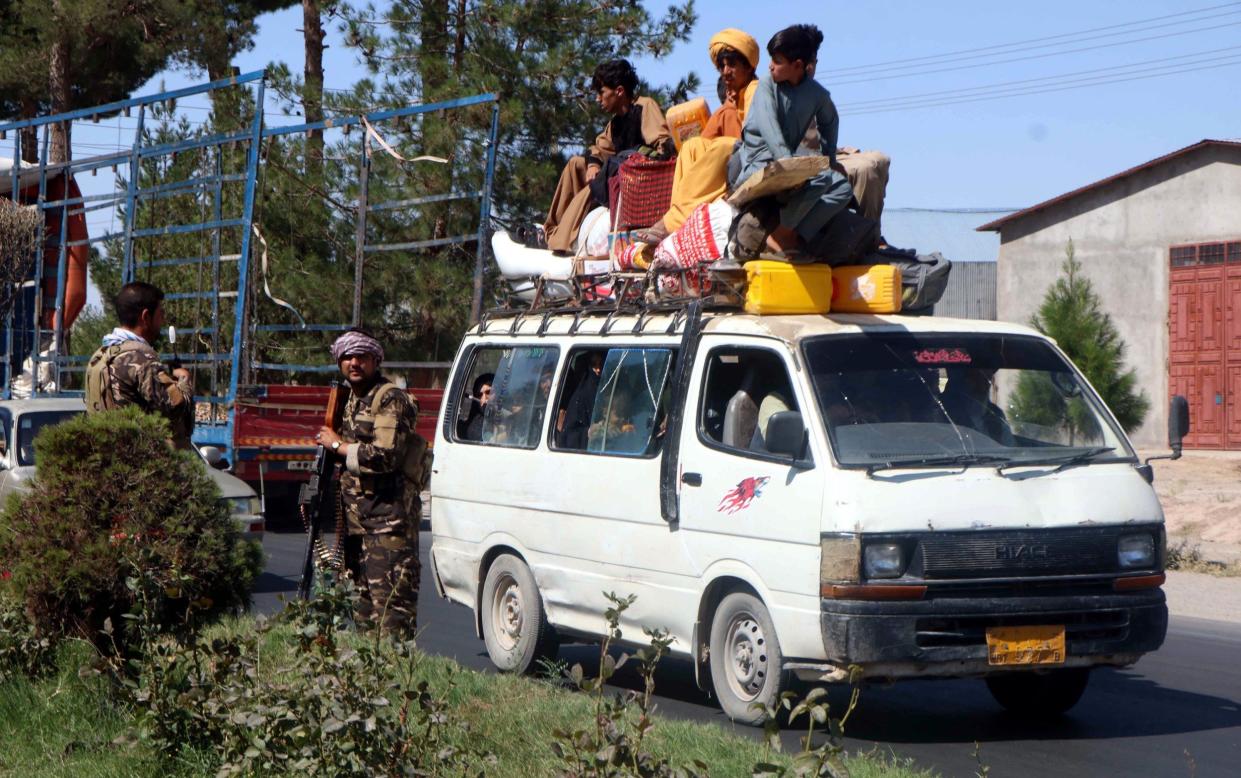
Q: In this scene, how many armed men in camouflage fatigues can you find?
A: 2